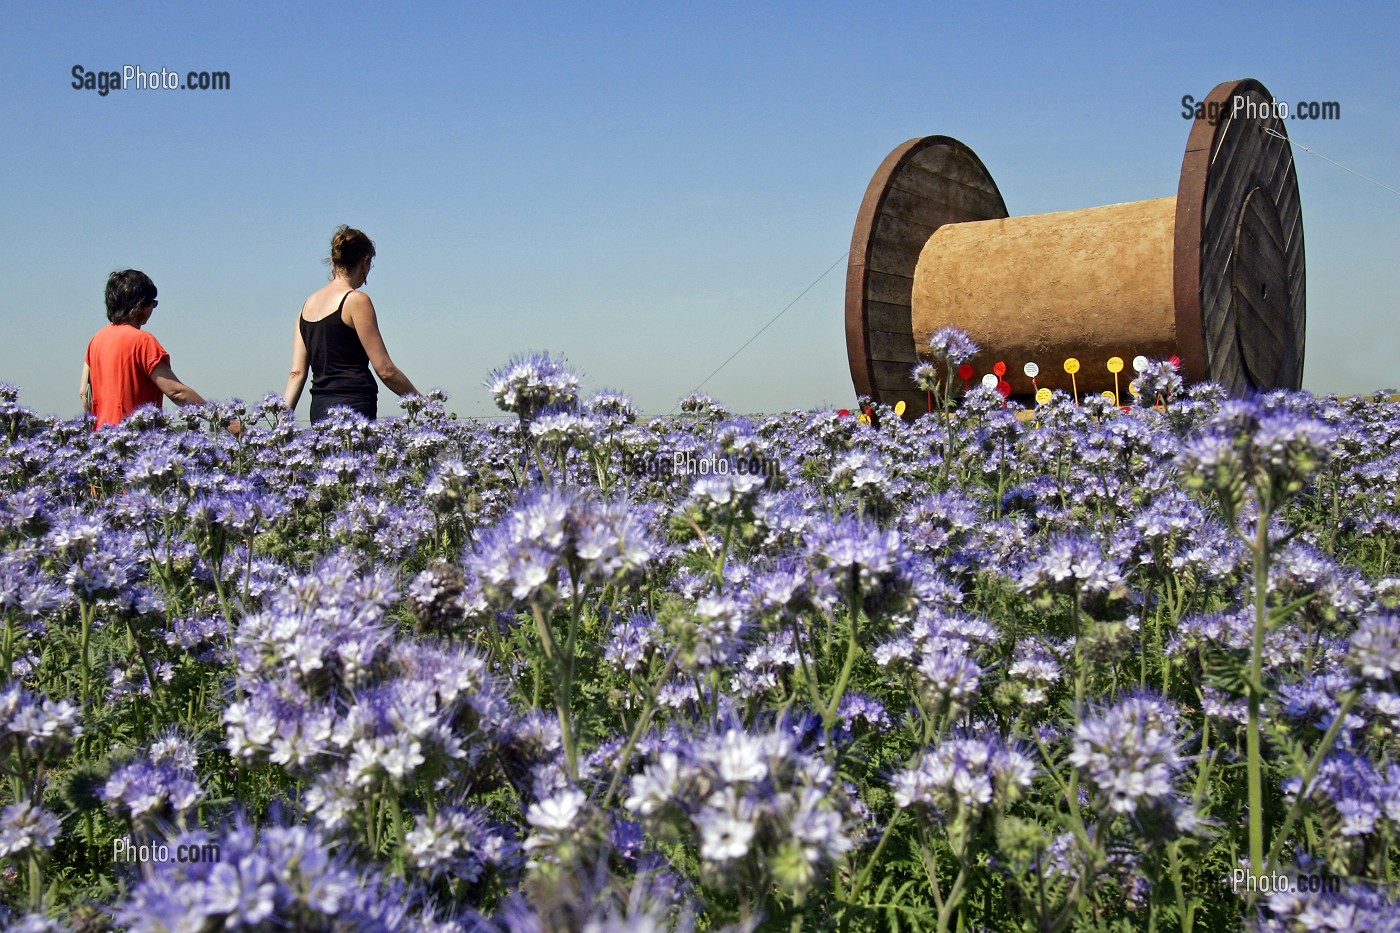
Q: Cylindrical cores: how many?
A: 1